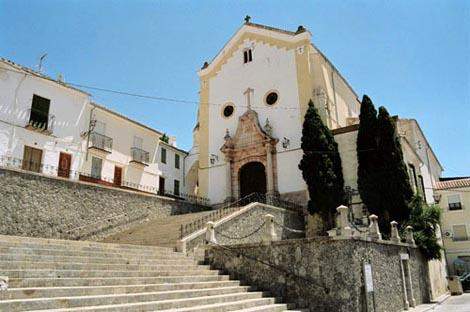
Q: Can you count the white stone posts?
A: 6